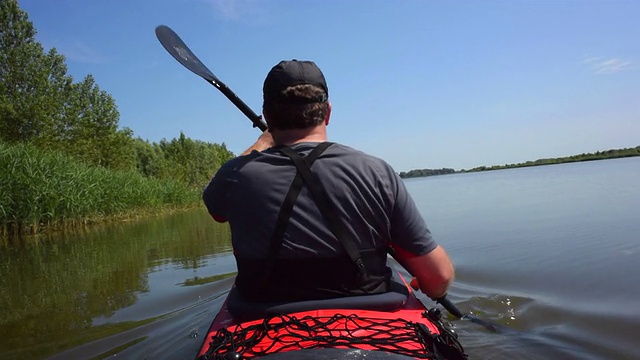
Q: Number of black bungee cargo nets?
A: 1